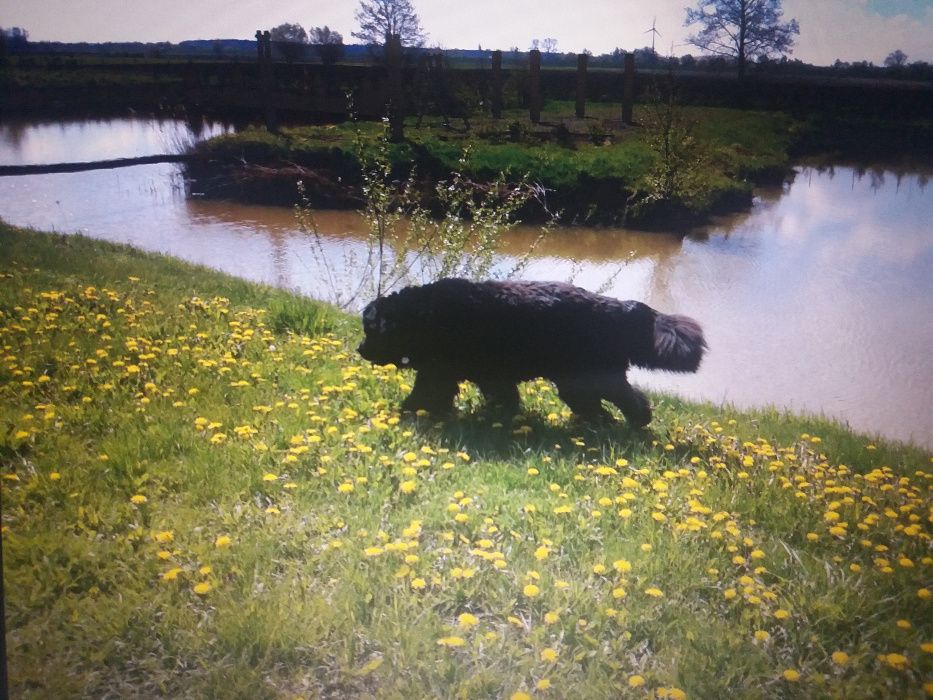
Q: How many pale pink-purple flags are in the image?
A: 0